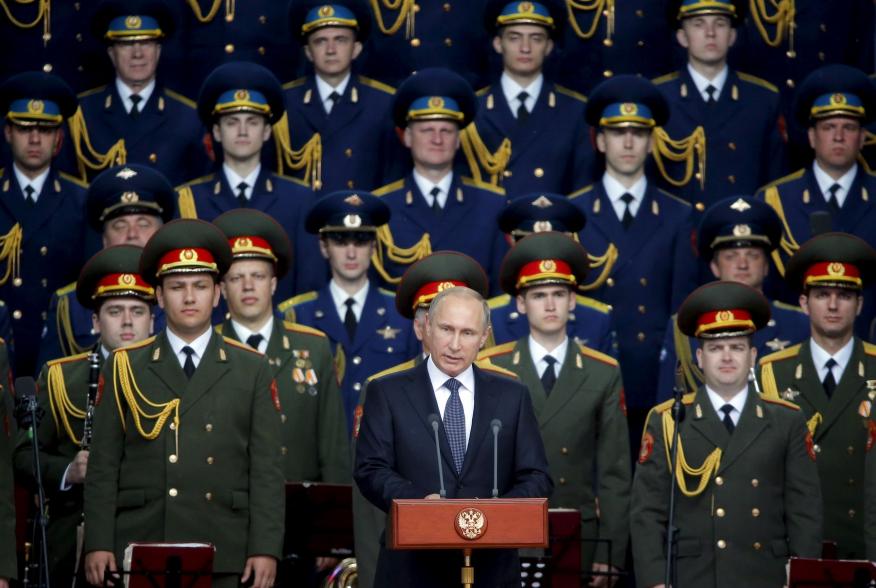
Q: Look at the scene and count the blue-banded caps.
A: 9